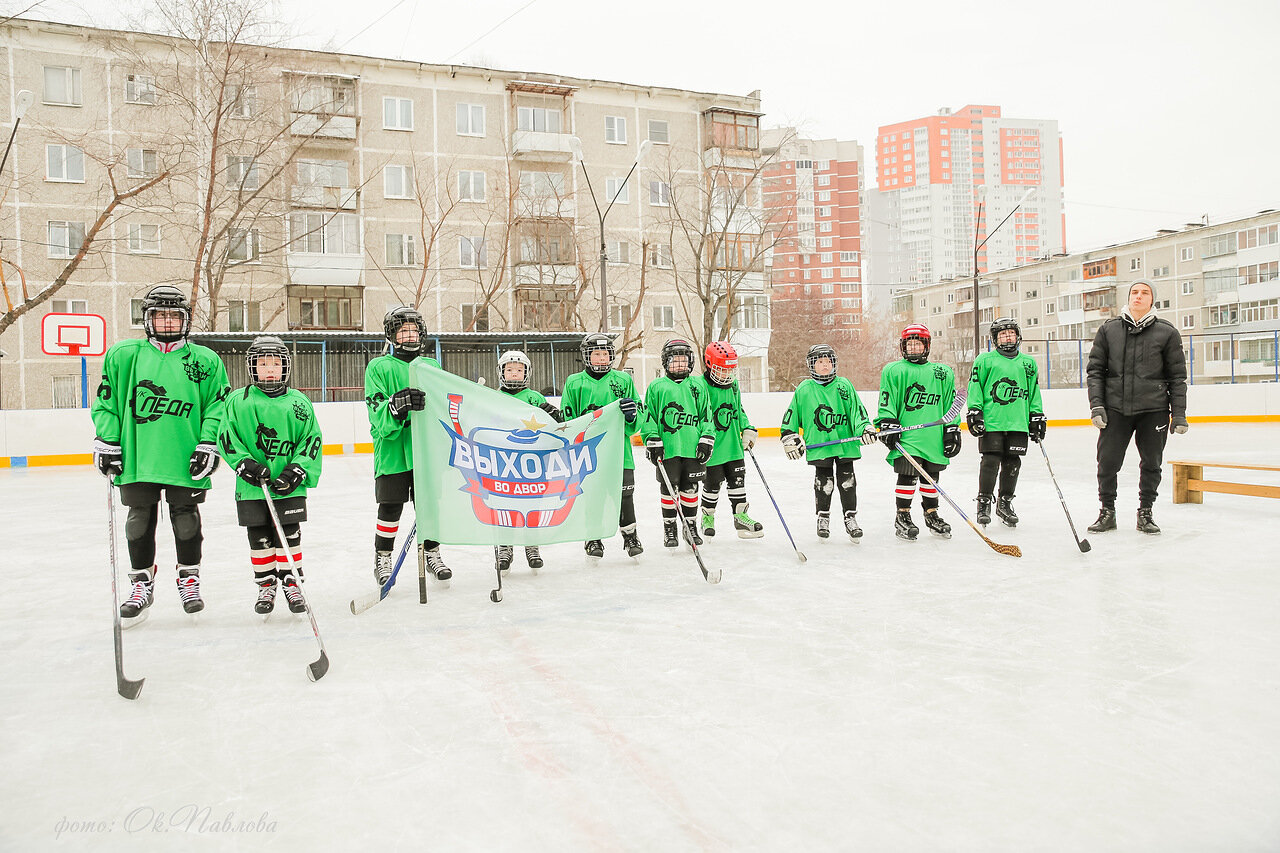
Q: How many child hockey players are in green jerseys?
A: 10